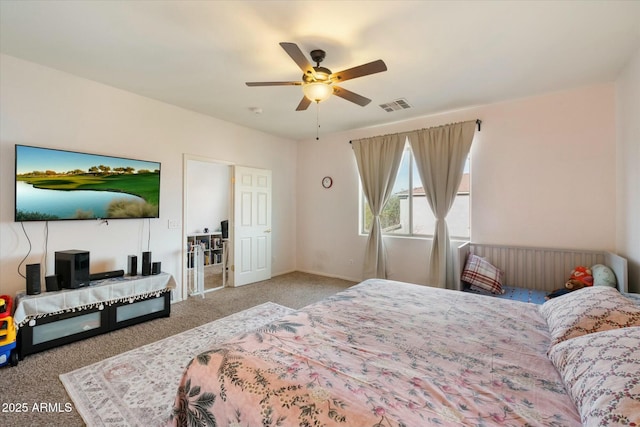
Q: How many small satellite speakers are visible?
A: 5